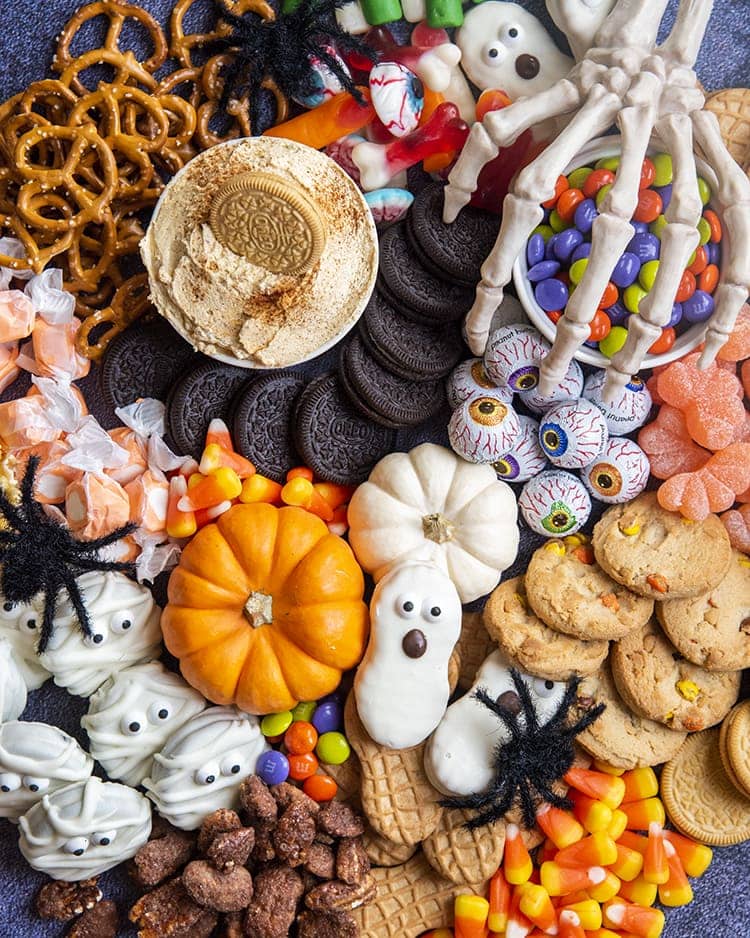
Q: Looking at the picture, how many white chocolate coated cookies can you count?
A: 10